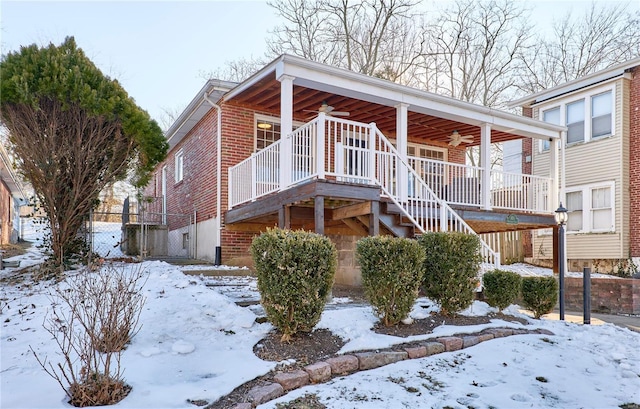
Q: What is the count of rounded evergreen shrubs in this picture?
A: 5